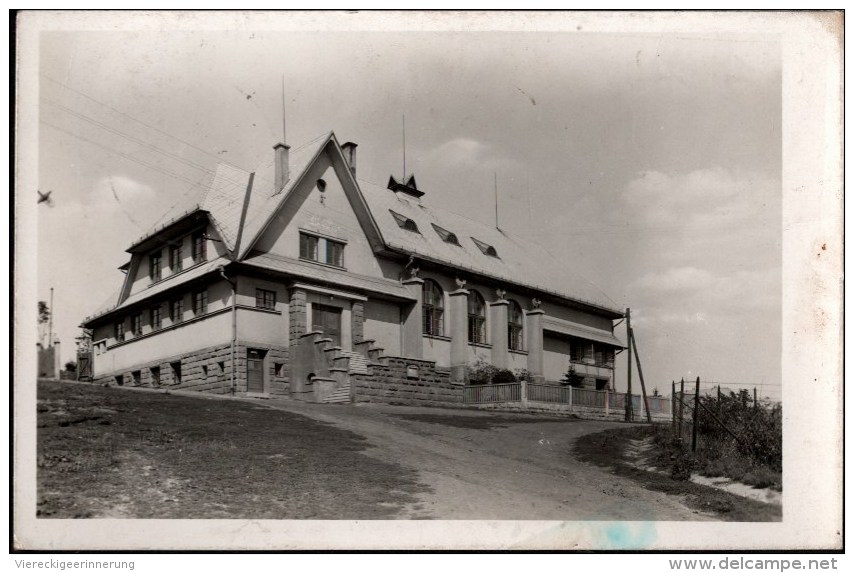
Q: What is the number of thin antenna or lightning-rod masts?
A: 3